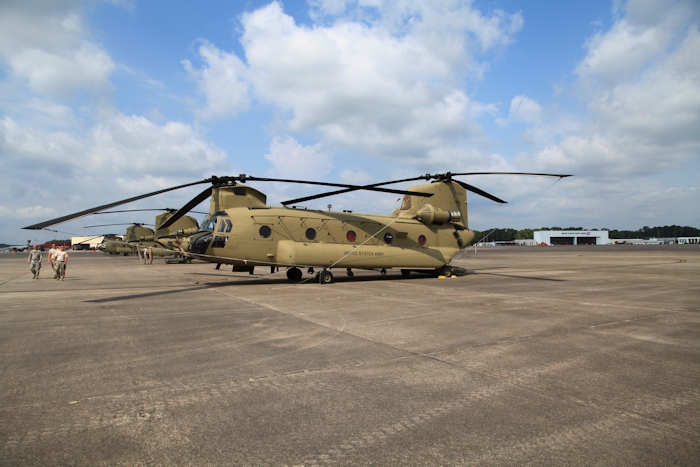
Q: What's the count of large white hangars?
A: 1